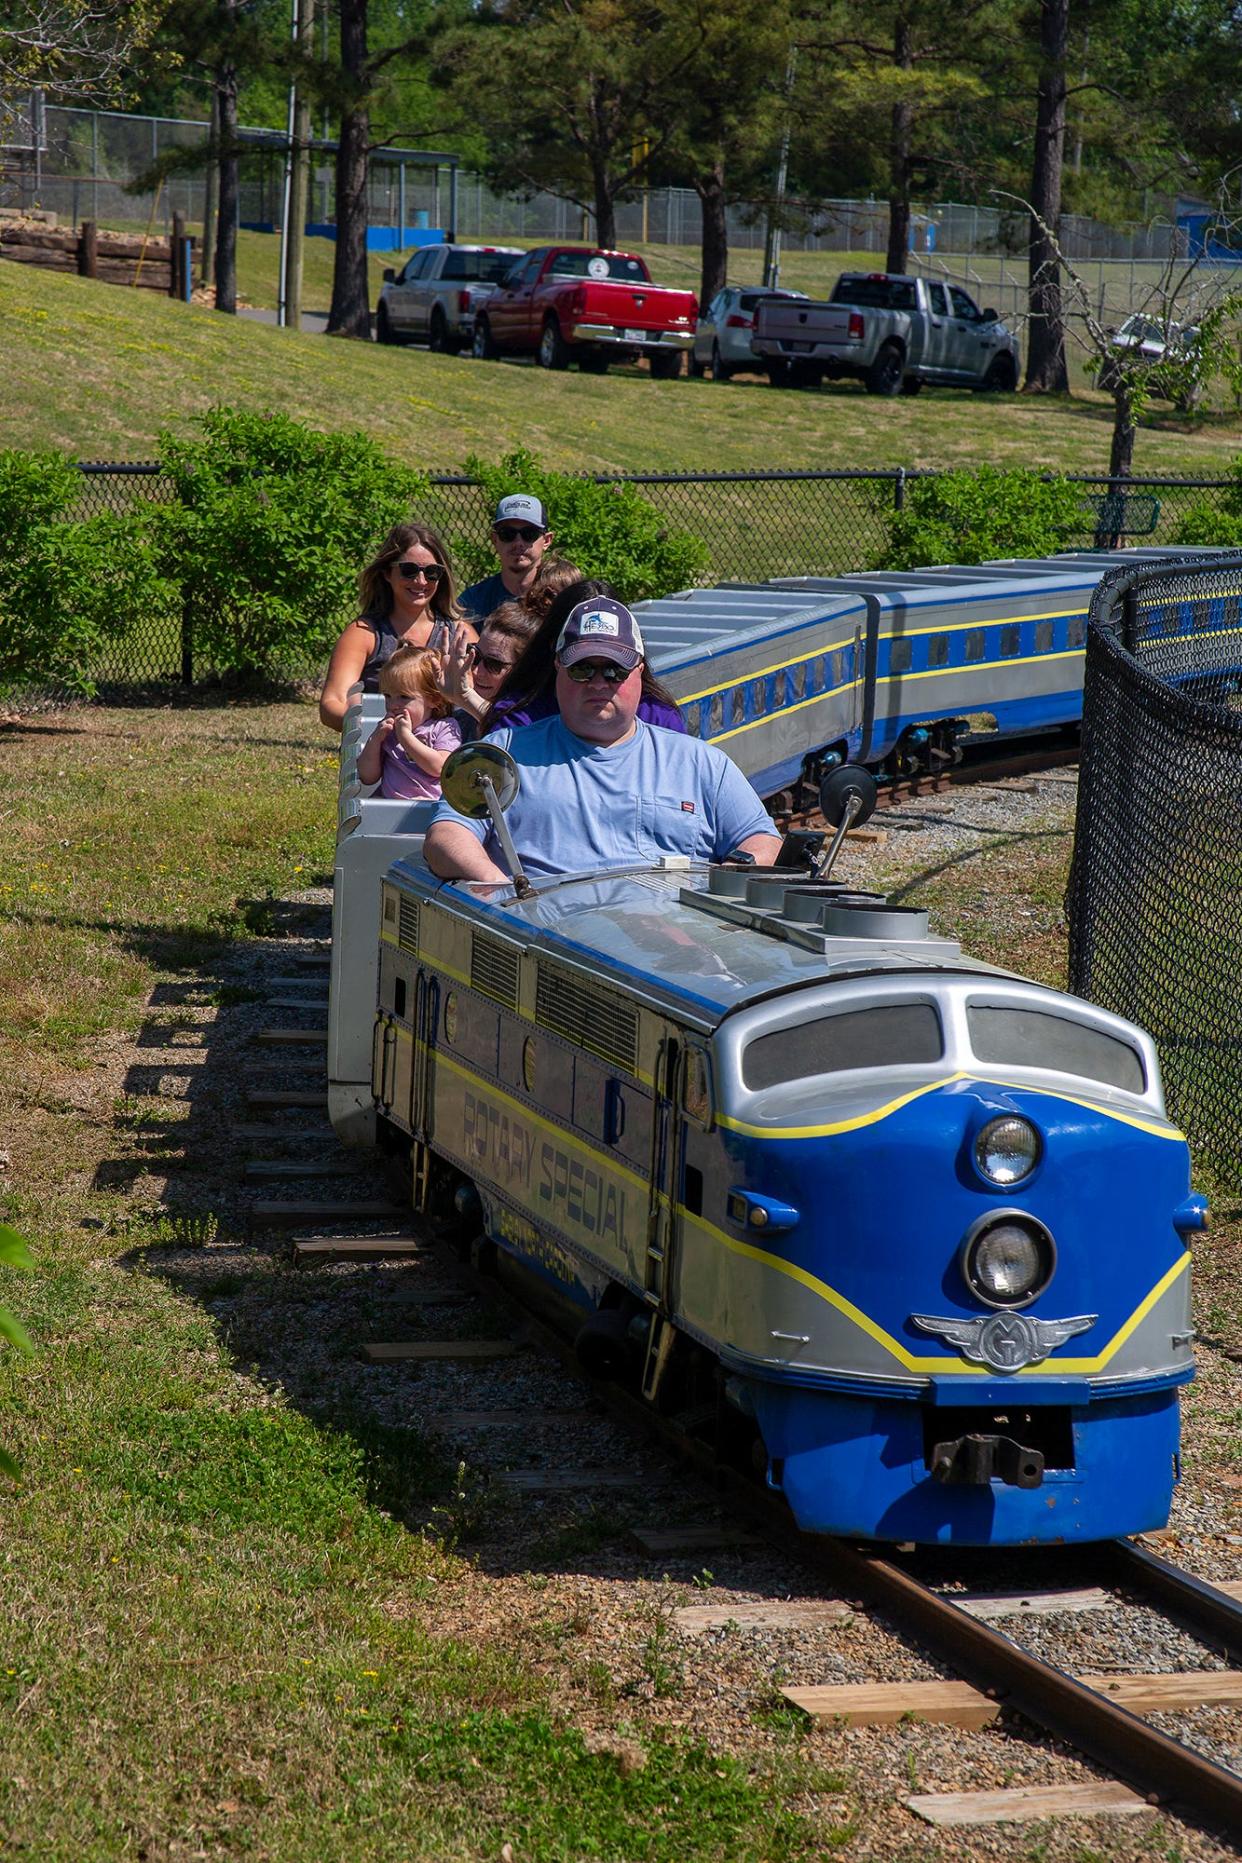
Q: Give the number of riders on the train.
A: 7